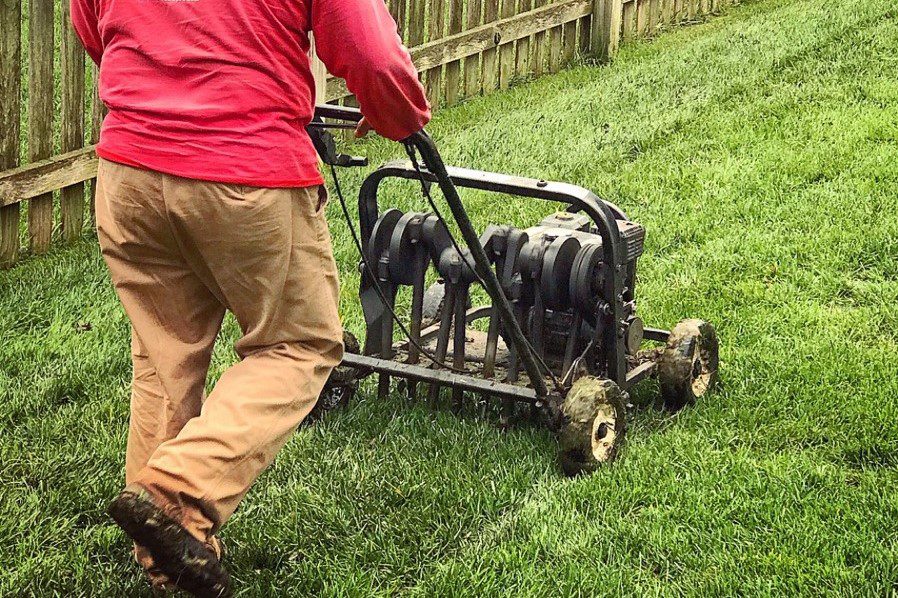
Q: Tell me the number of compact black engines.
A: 1